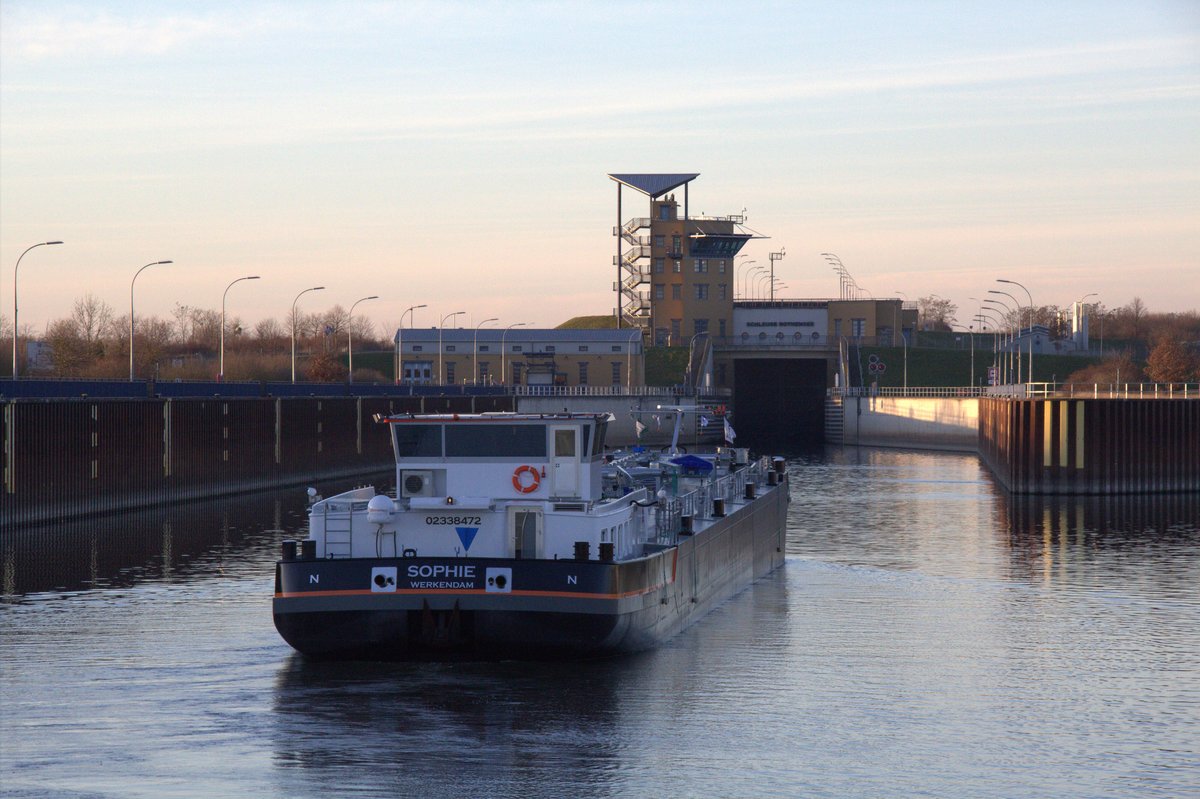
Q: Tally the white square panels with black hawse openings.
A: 2